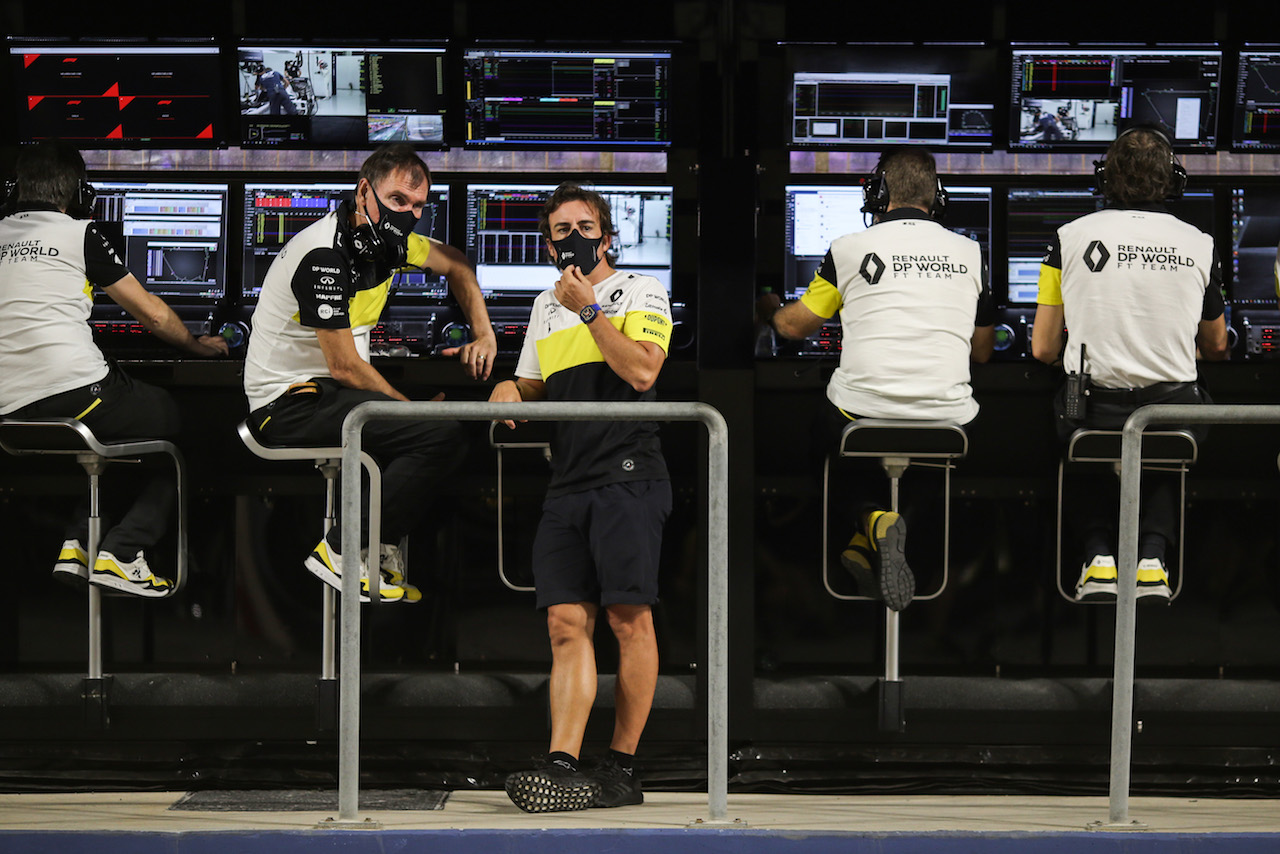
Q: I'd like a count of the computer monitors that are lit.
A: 12